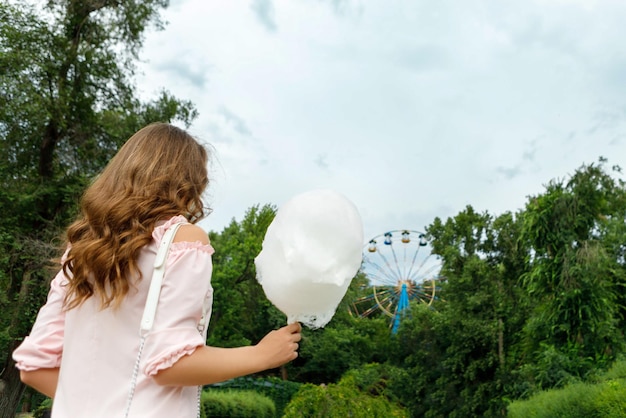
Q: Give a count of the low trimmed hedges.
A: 2